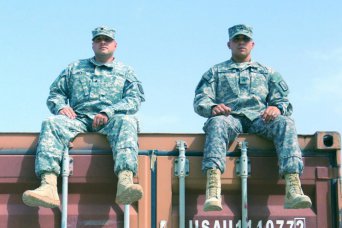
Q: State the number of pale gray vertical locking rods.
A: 4